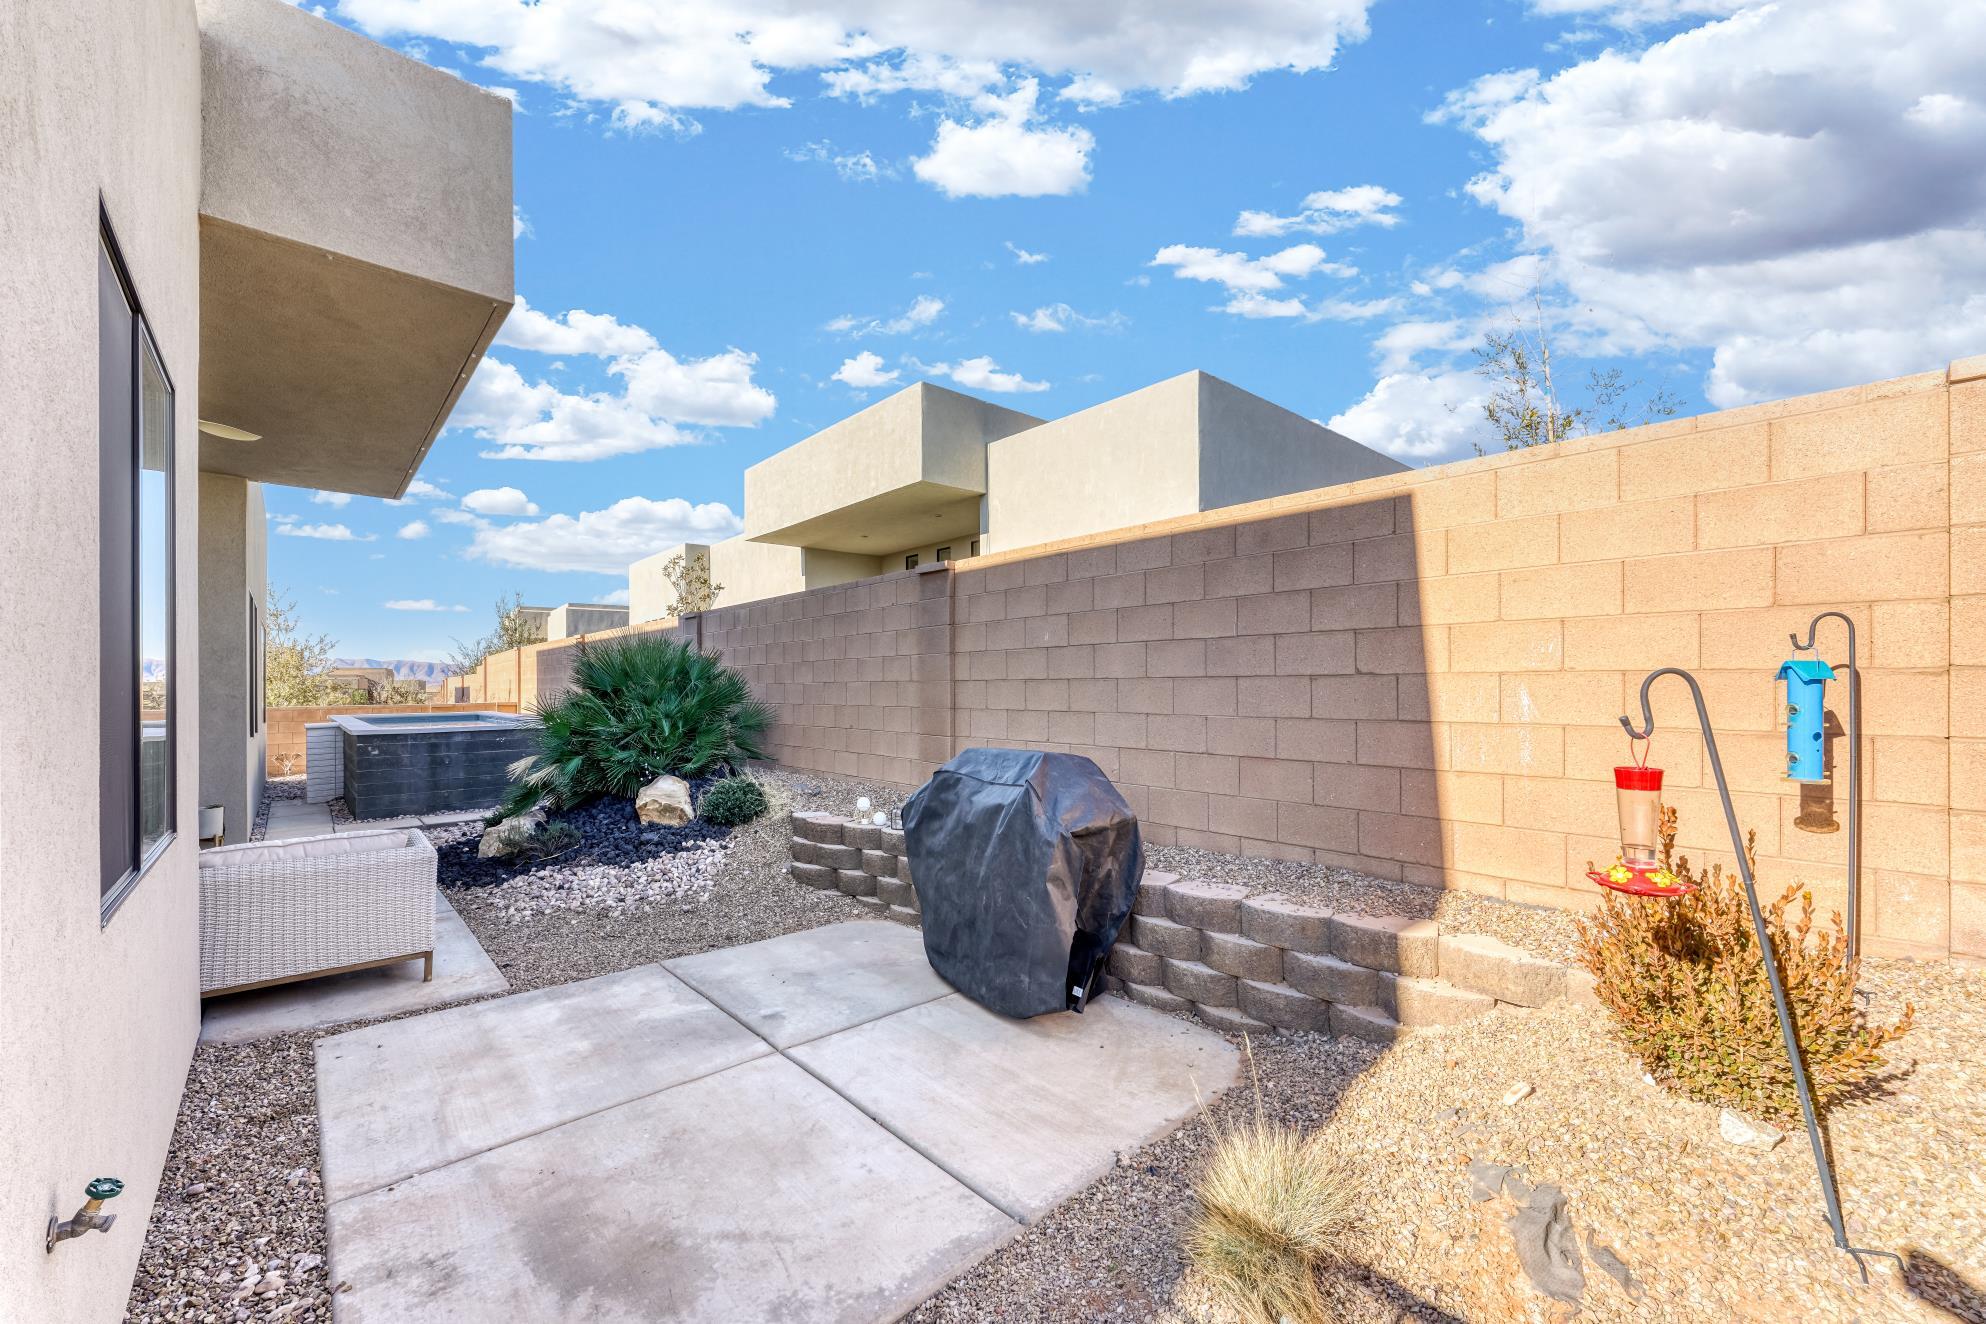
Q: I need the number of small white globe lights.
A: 2